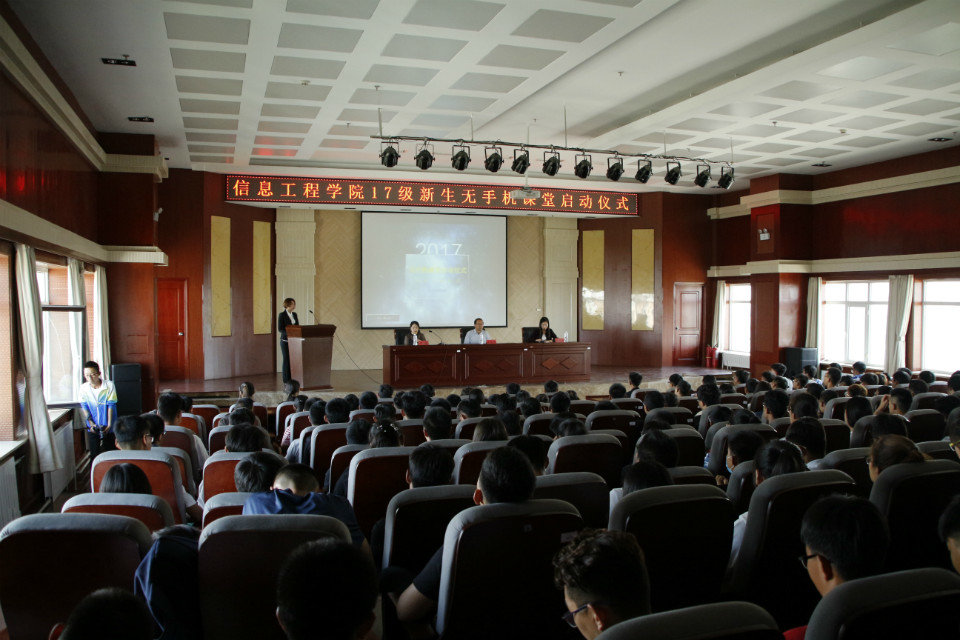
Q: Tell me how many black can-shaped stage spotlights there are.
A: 12